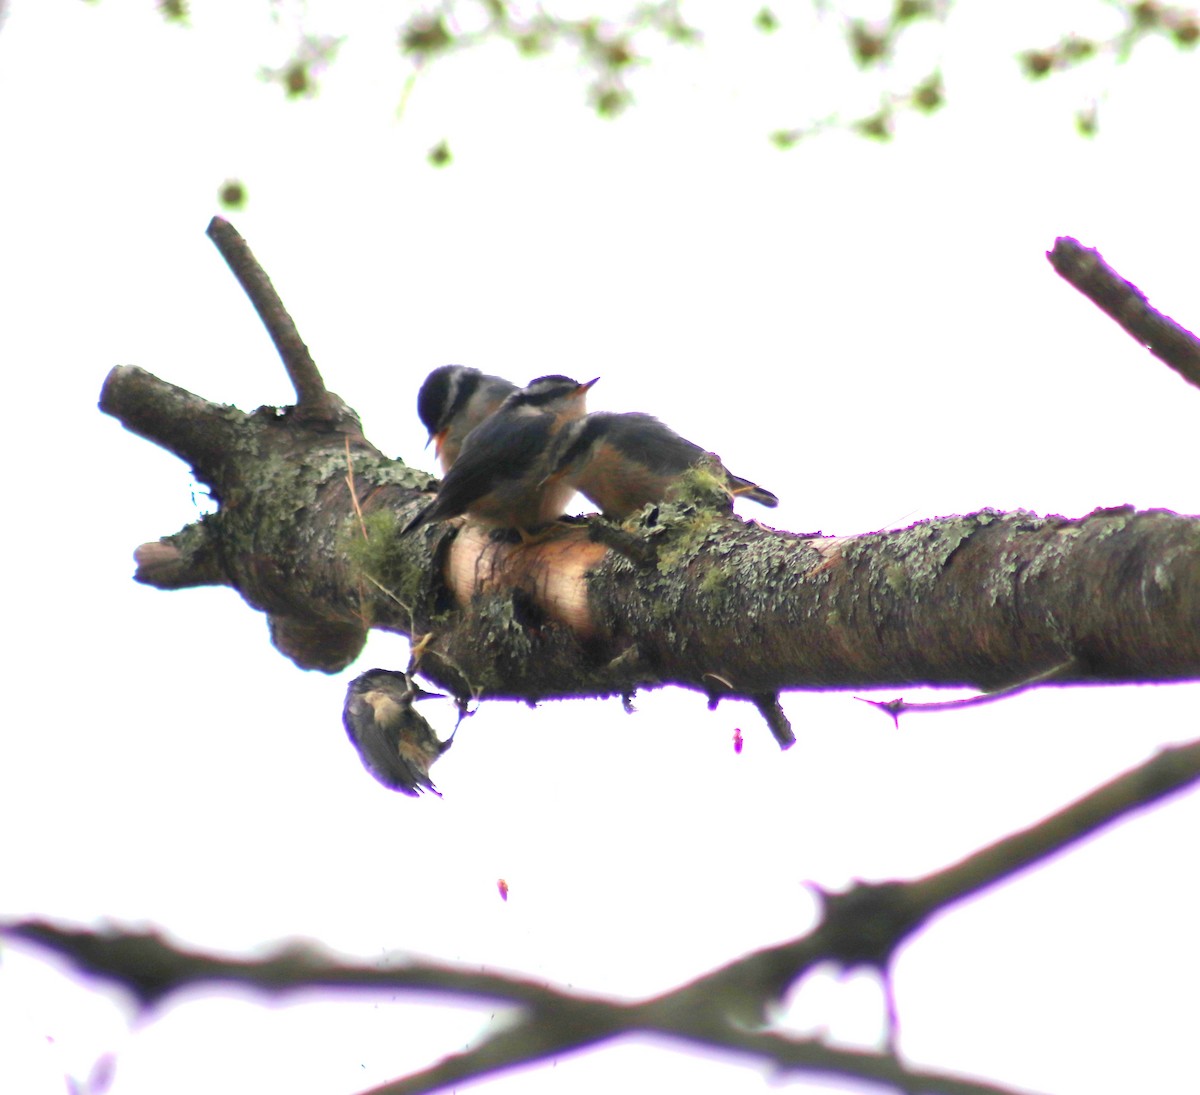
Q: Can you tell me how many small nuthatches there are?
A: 4